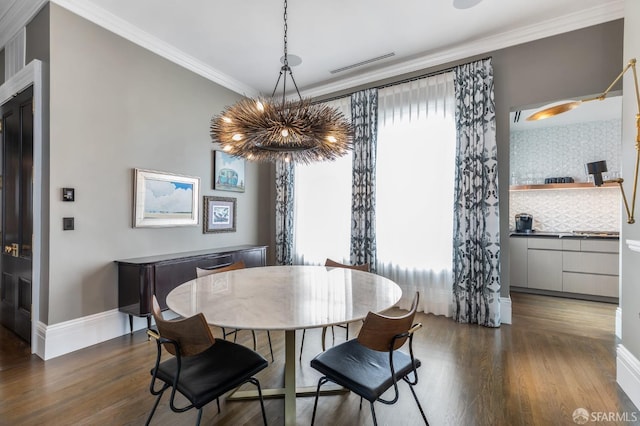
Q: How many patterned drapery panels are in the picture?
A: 3